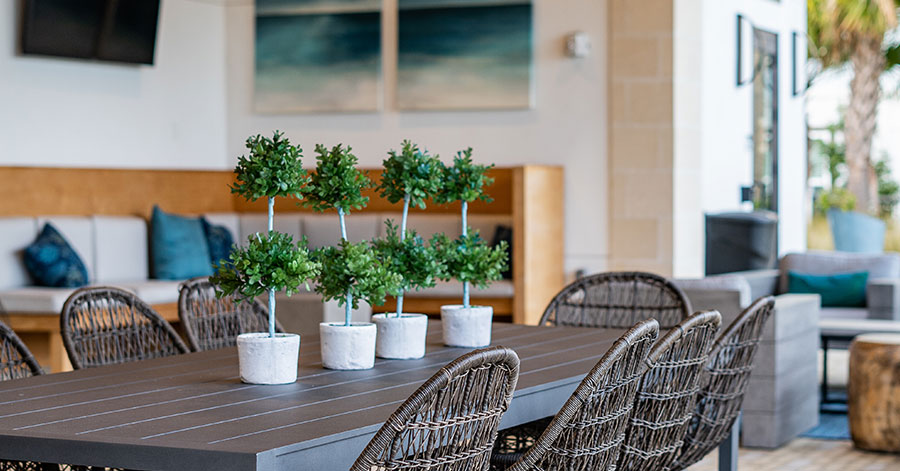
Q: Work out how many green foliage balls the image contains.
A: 8